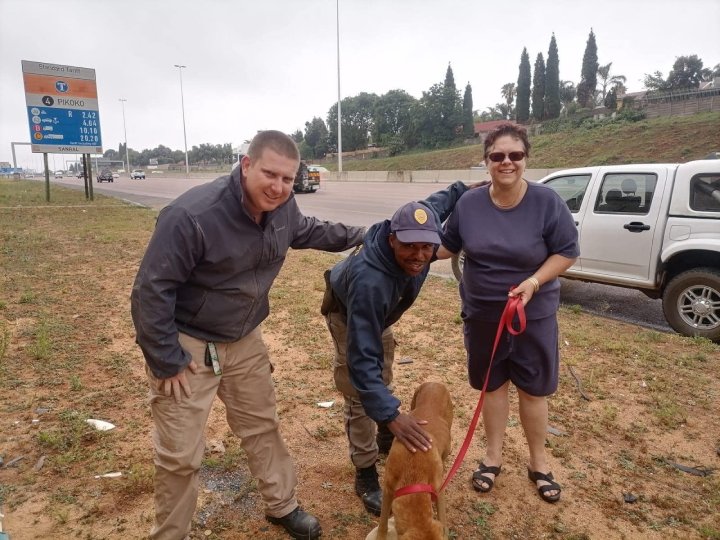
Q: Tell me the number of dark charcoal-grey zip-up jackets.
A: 1